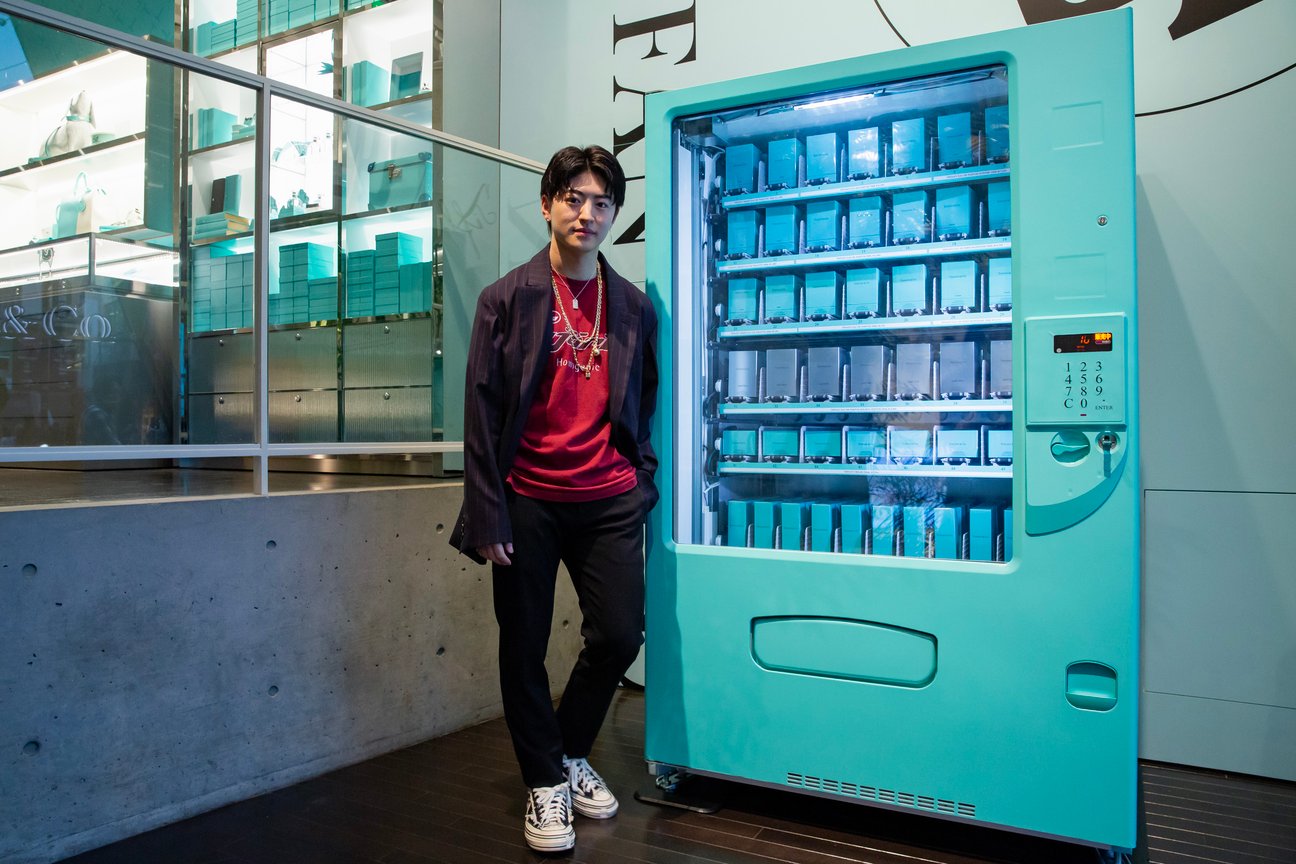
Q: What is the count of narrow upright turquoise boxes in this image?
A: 10